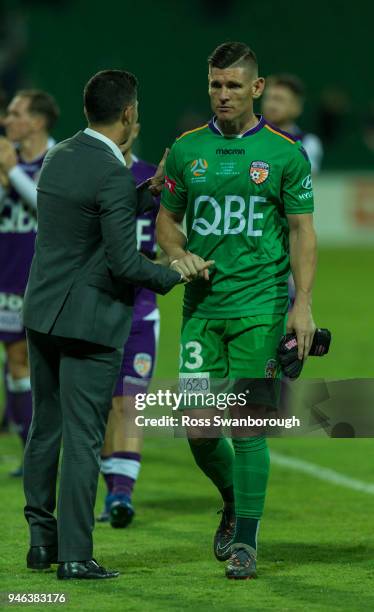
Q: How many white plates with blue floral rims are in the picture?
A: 0